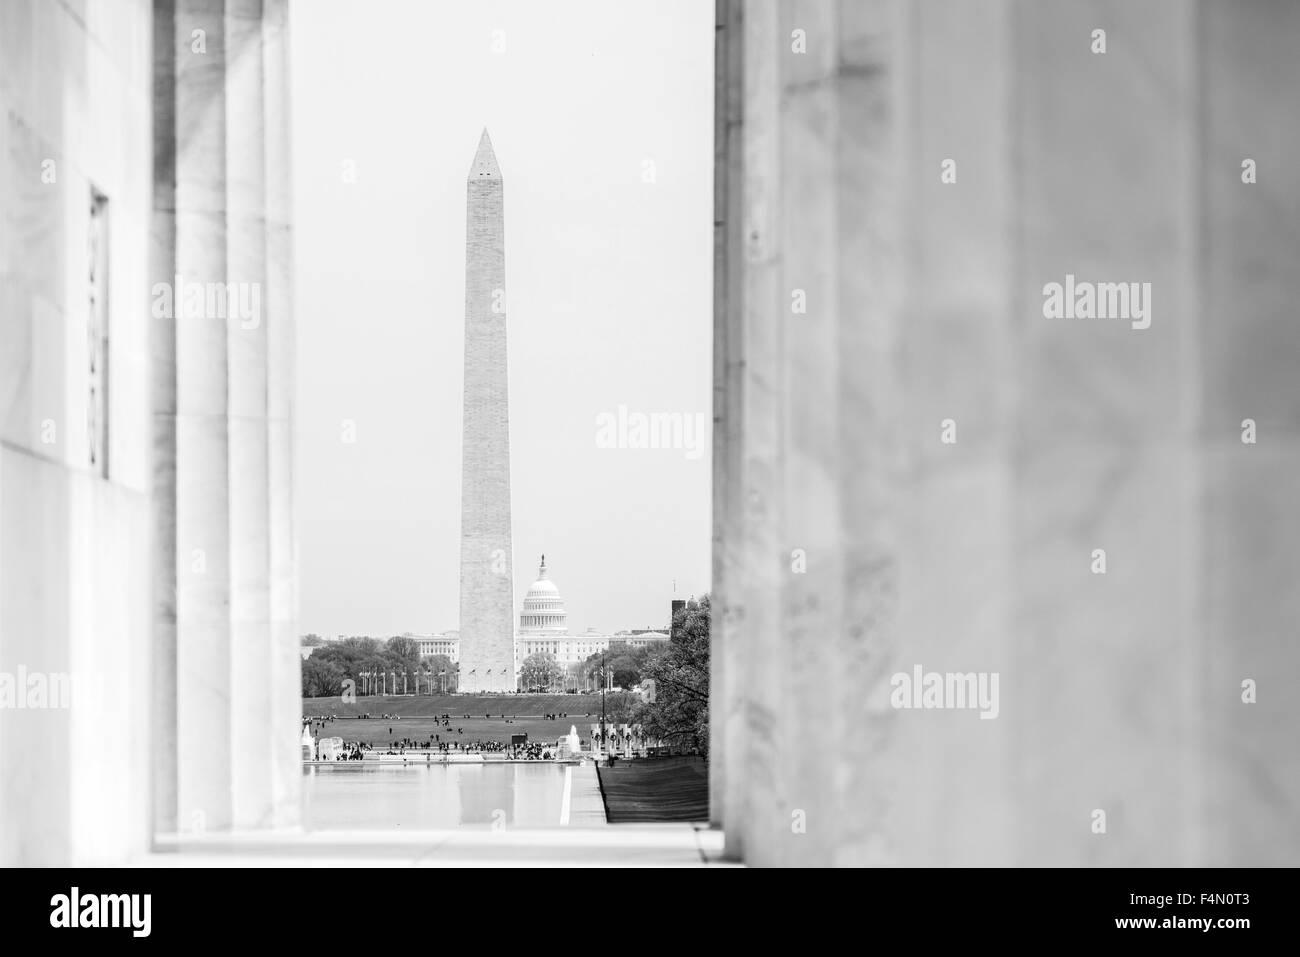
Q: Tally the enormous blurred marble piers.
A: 2